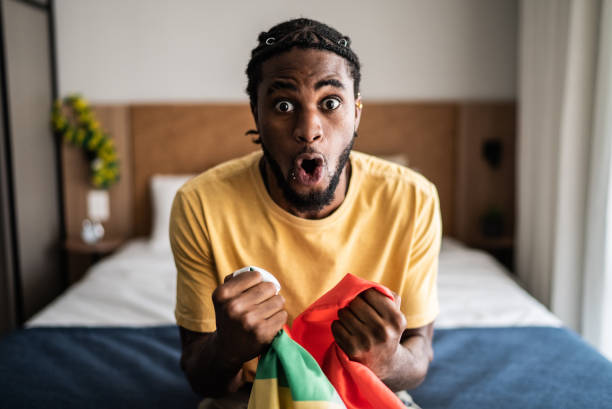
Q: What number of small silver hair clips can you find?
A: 2